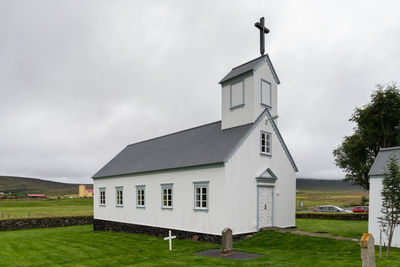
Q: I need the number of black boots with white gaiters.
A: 0